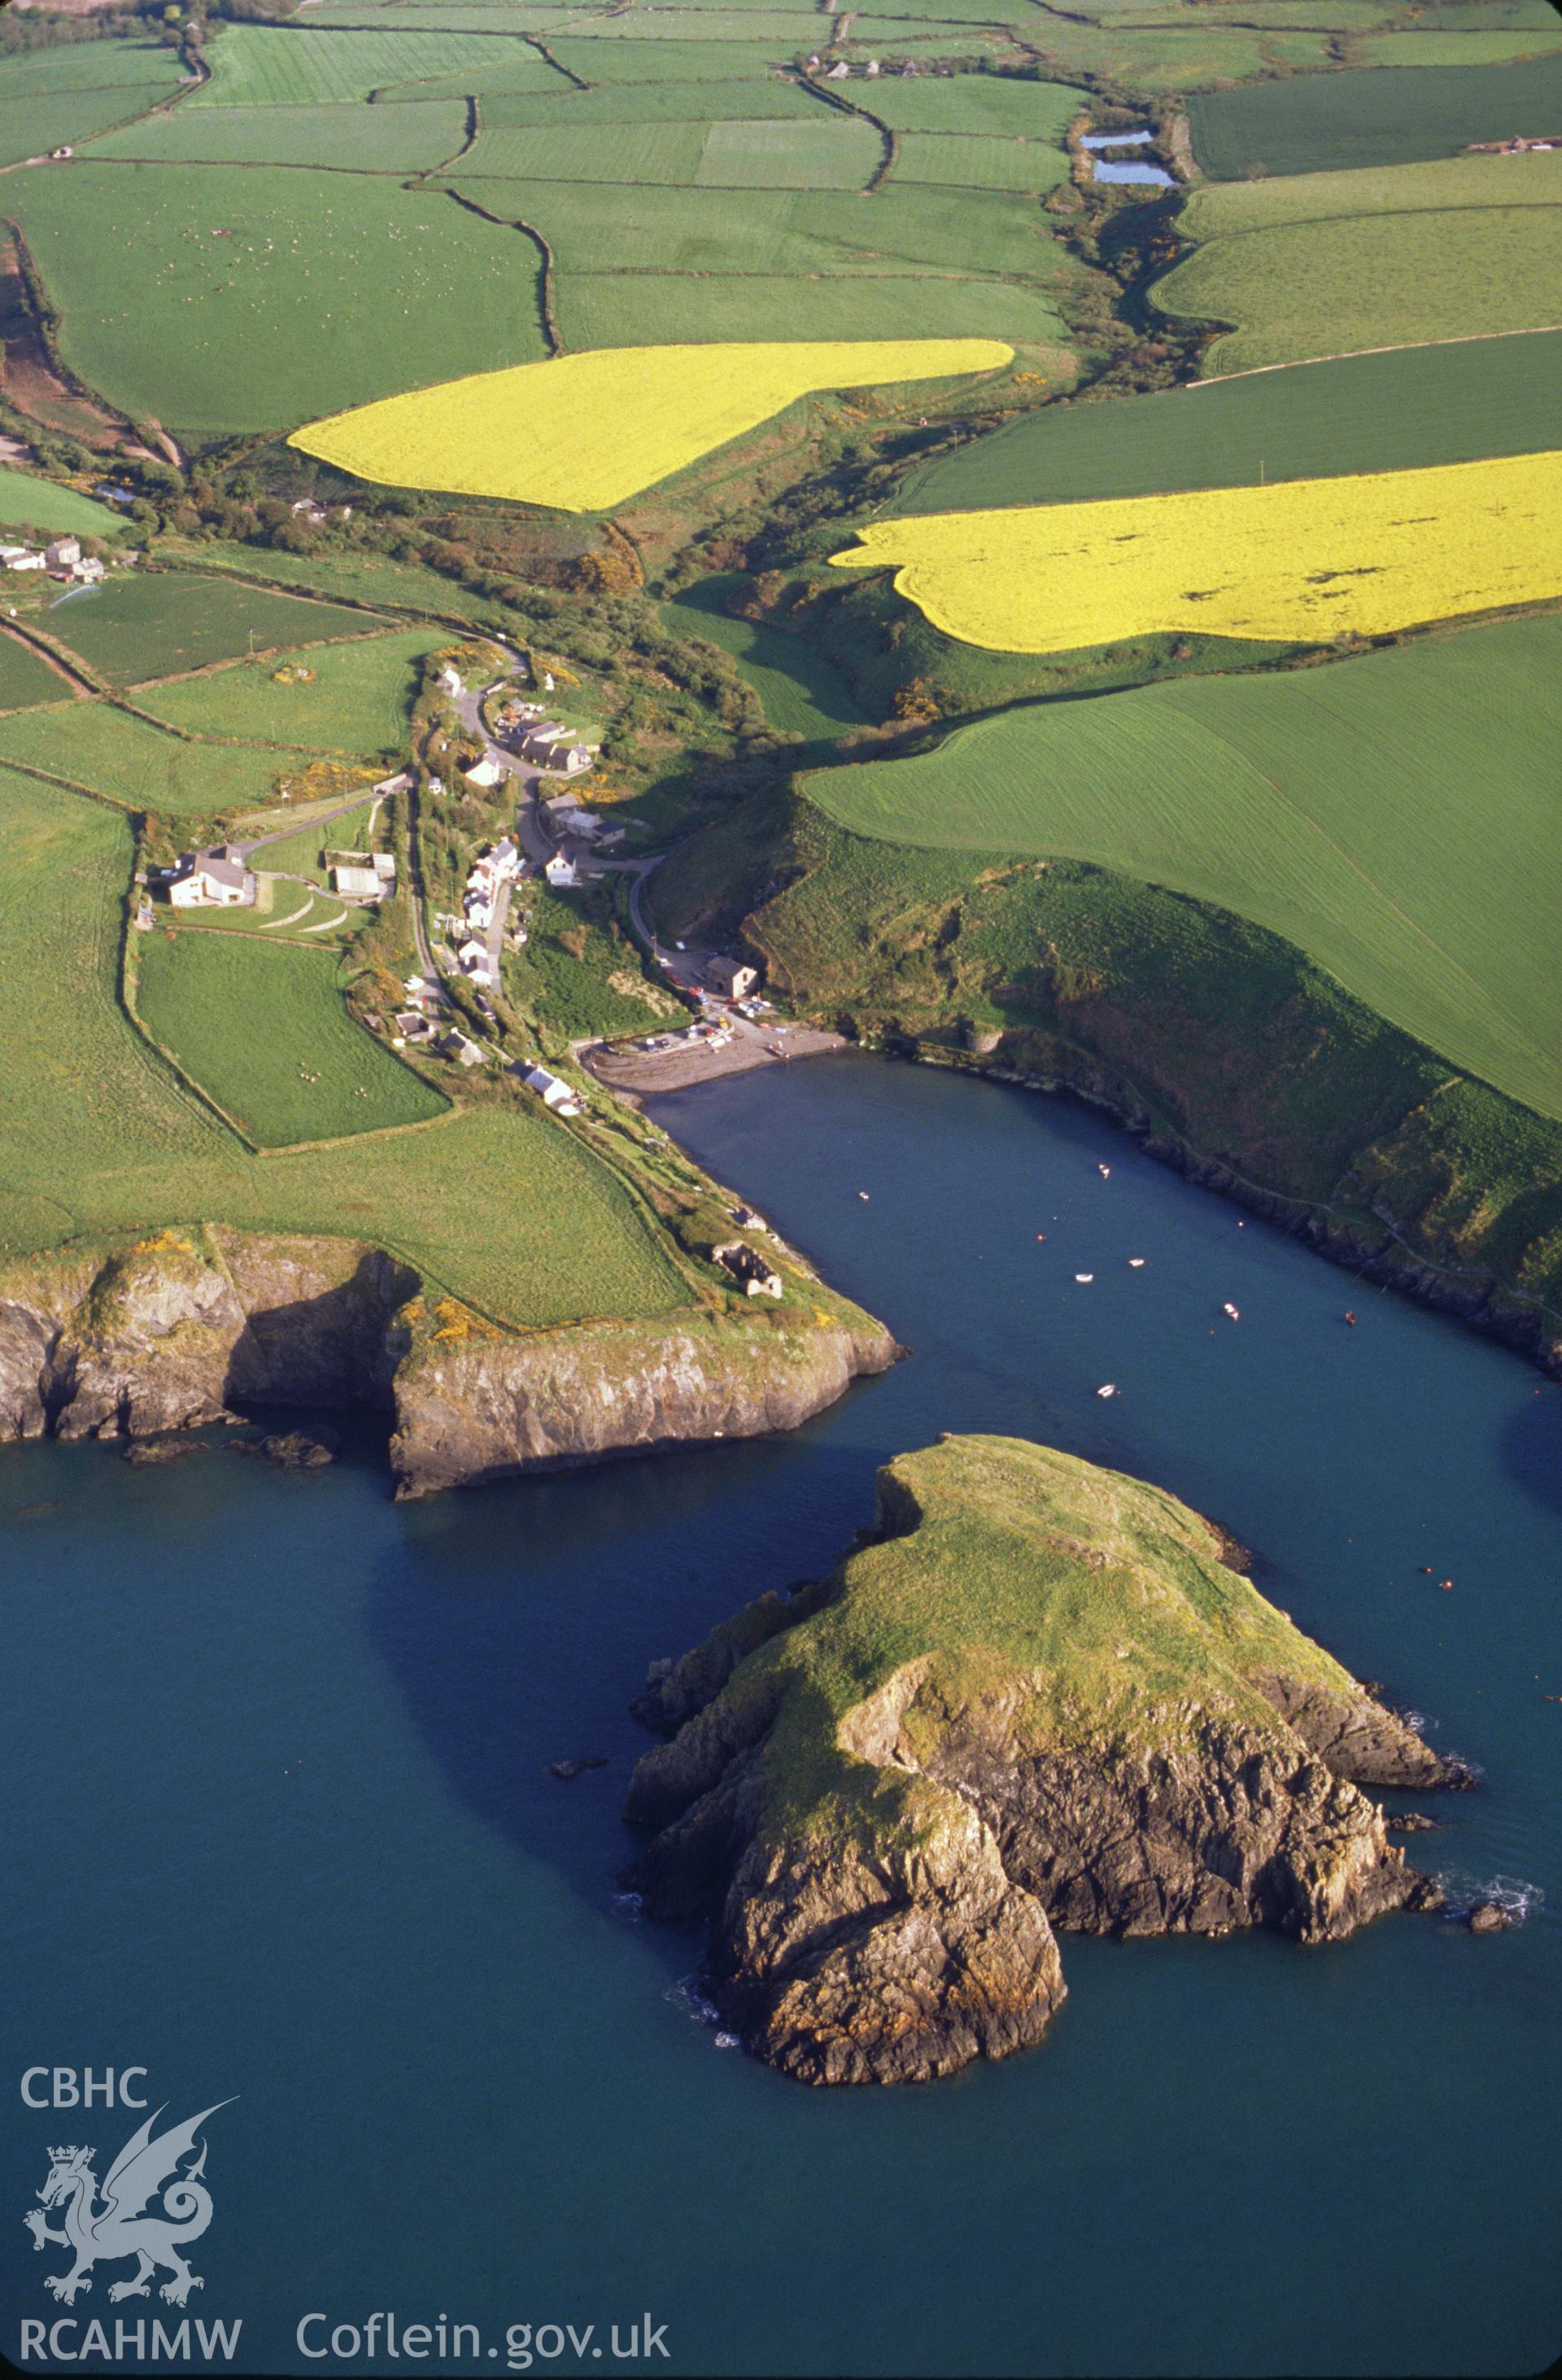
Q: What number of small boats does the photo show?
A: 7